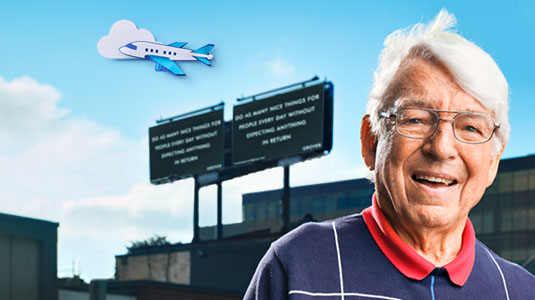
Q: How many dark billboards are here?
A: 2